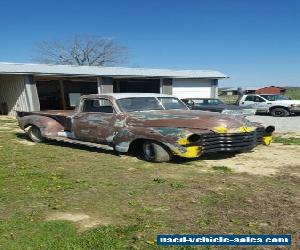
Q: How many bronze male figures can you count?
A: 0